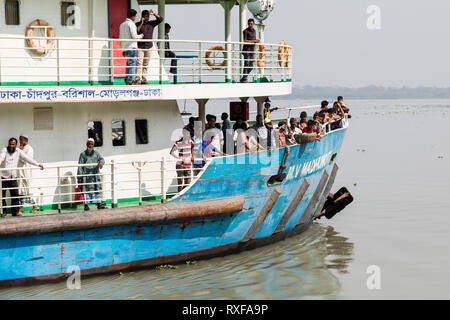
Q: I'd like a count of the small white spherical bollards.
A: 0